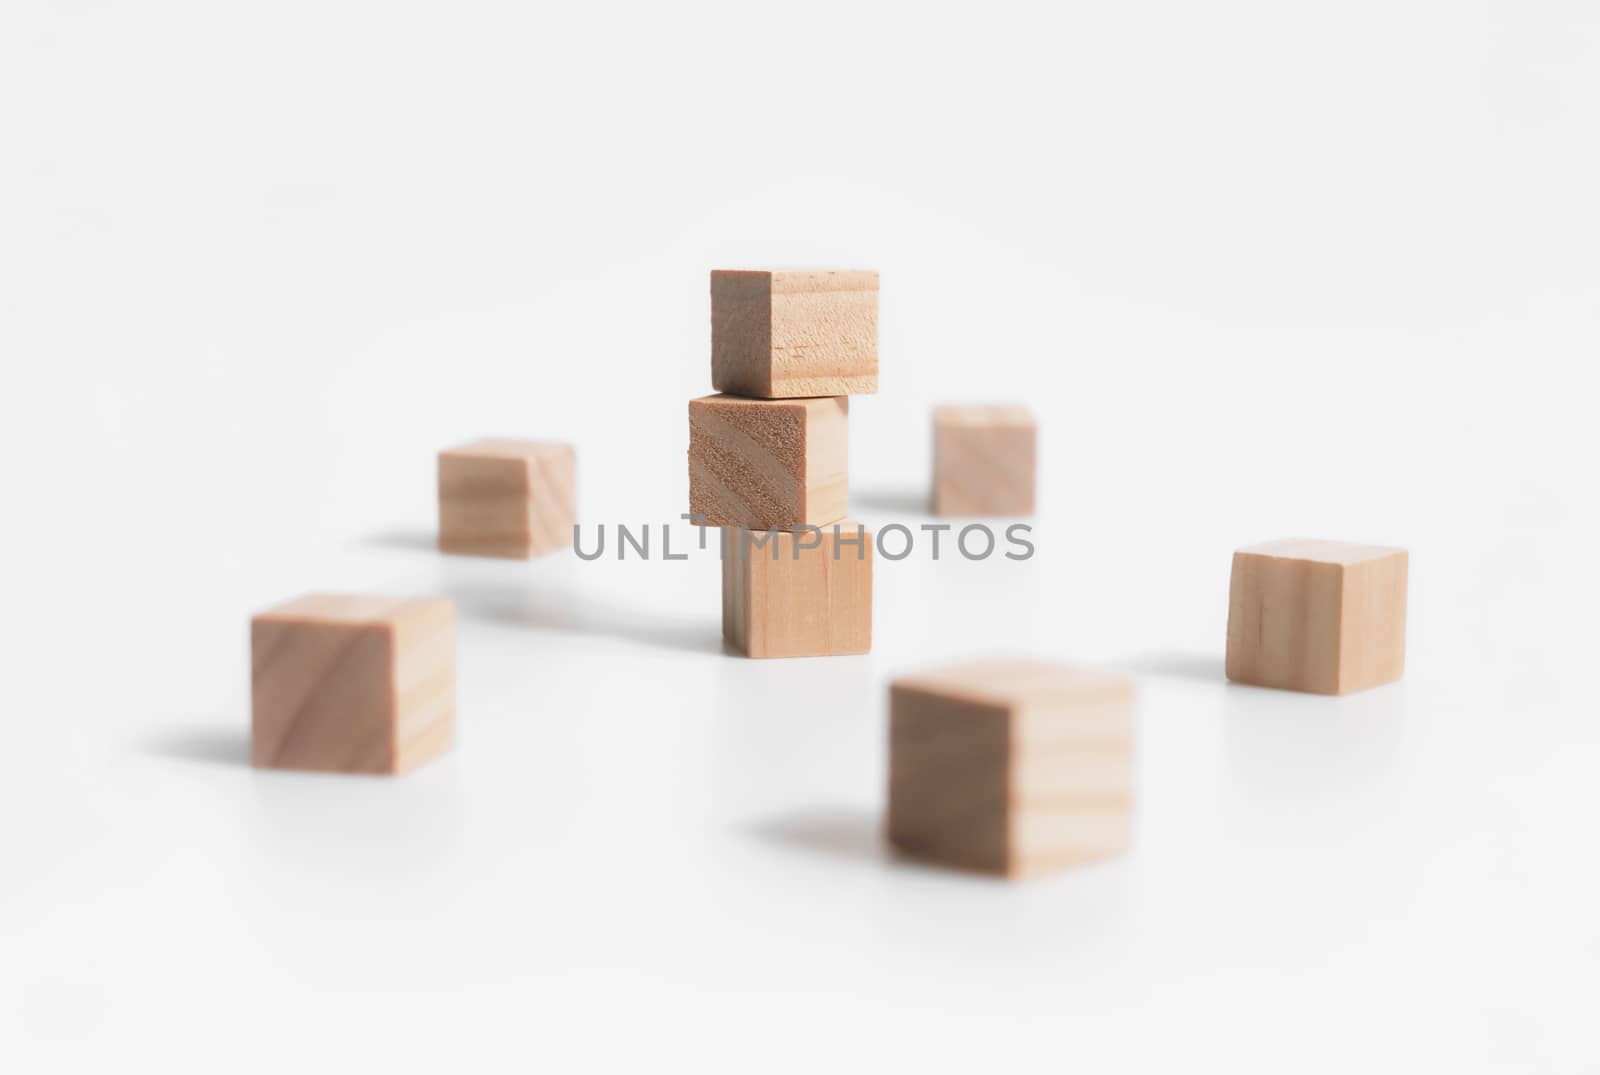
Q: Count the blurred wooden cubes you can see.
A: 5